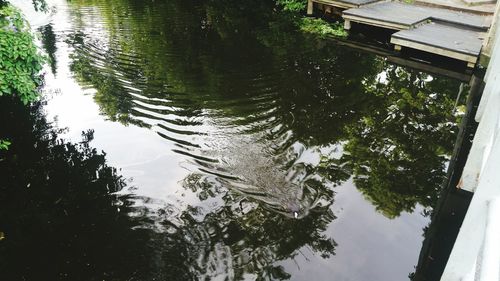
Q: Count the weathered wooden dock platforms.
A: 3